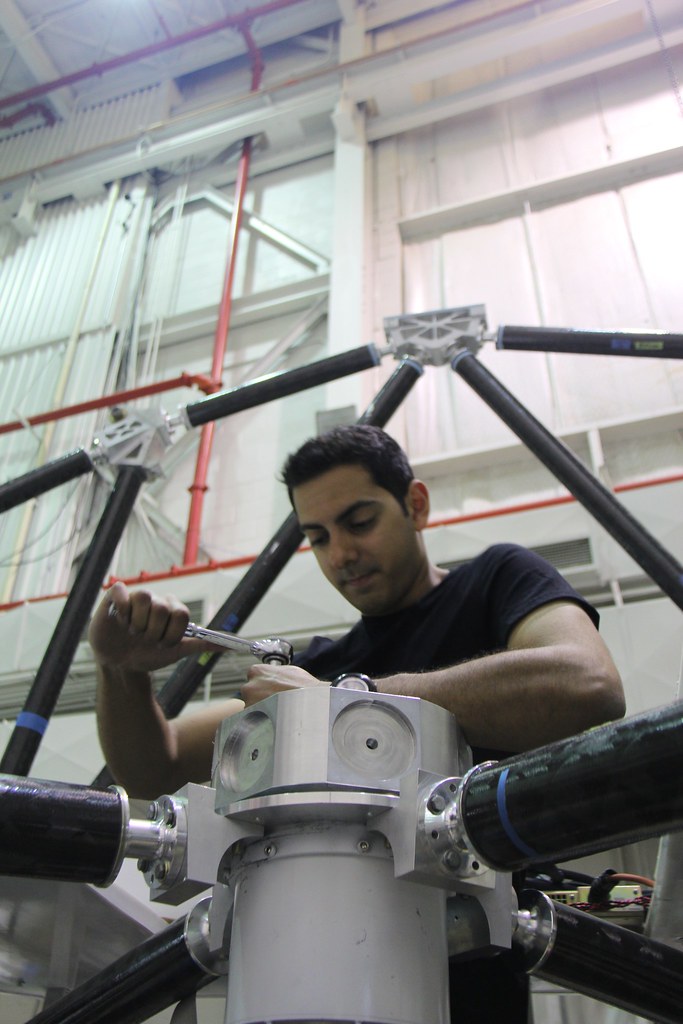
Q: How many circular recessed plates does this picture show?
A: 2